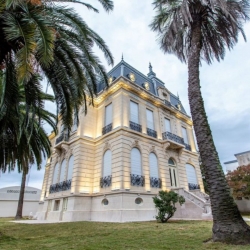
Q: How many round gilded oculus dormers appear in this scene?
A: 4